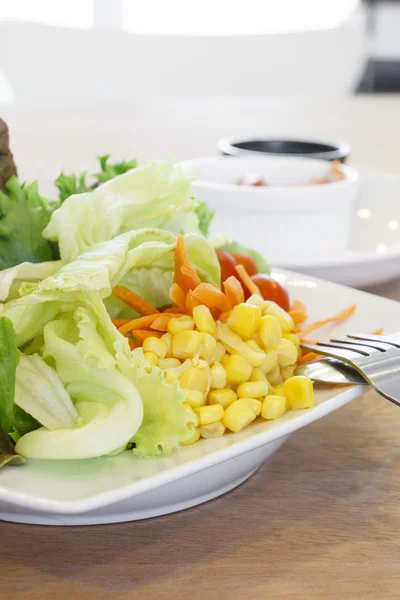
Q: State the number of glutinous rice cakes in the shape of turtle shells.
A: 0